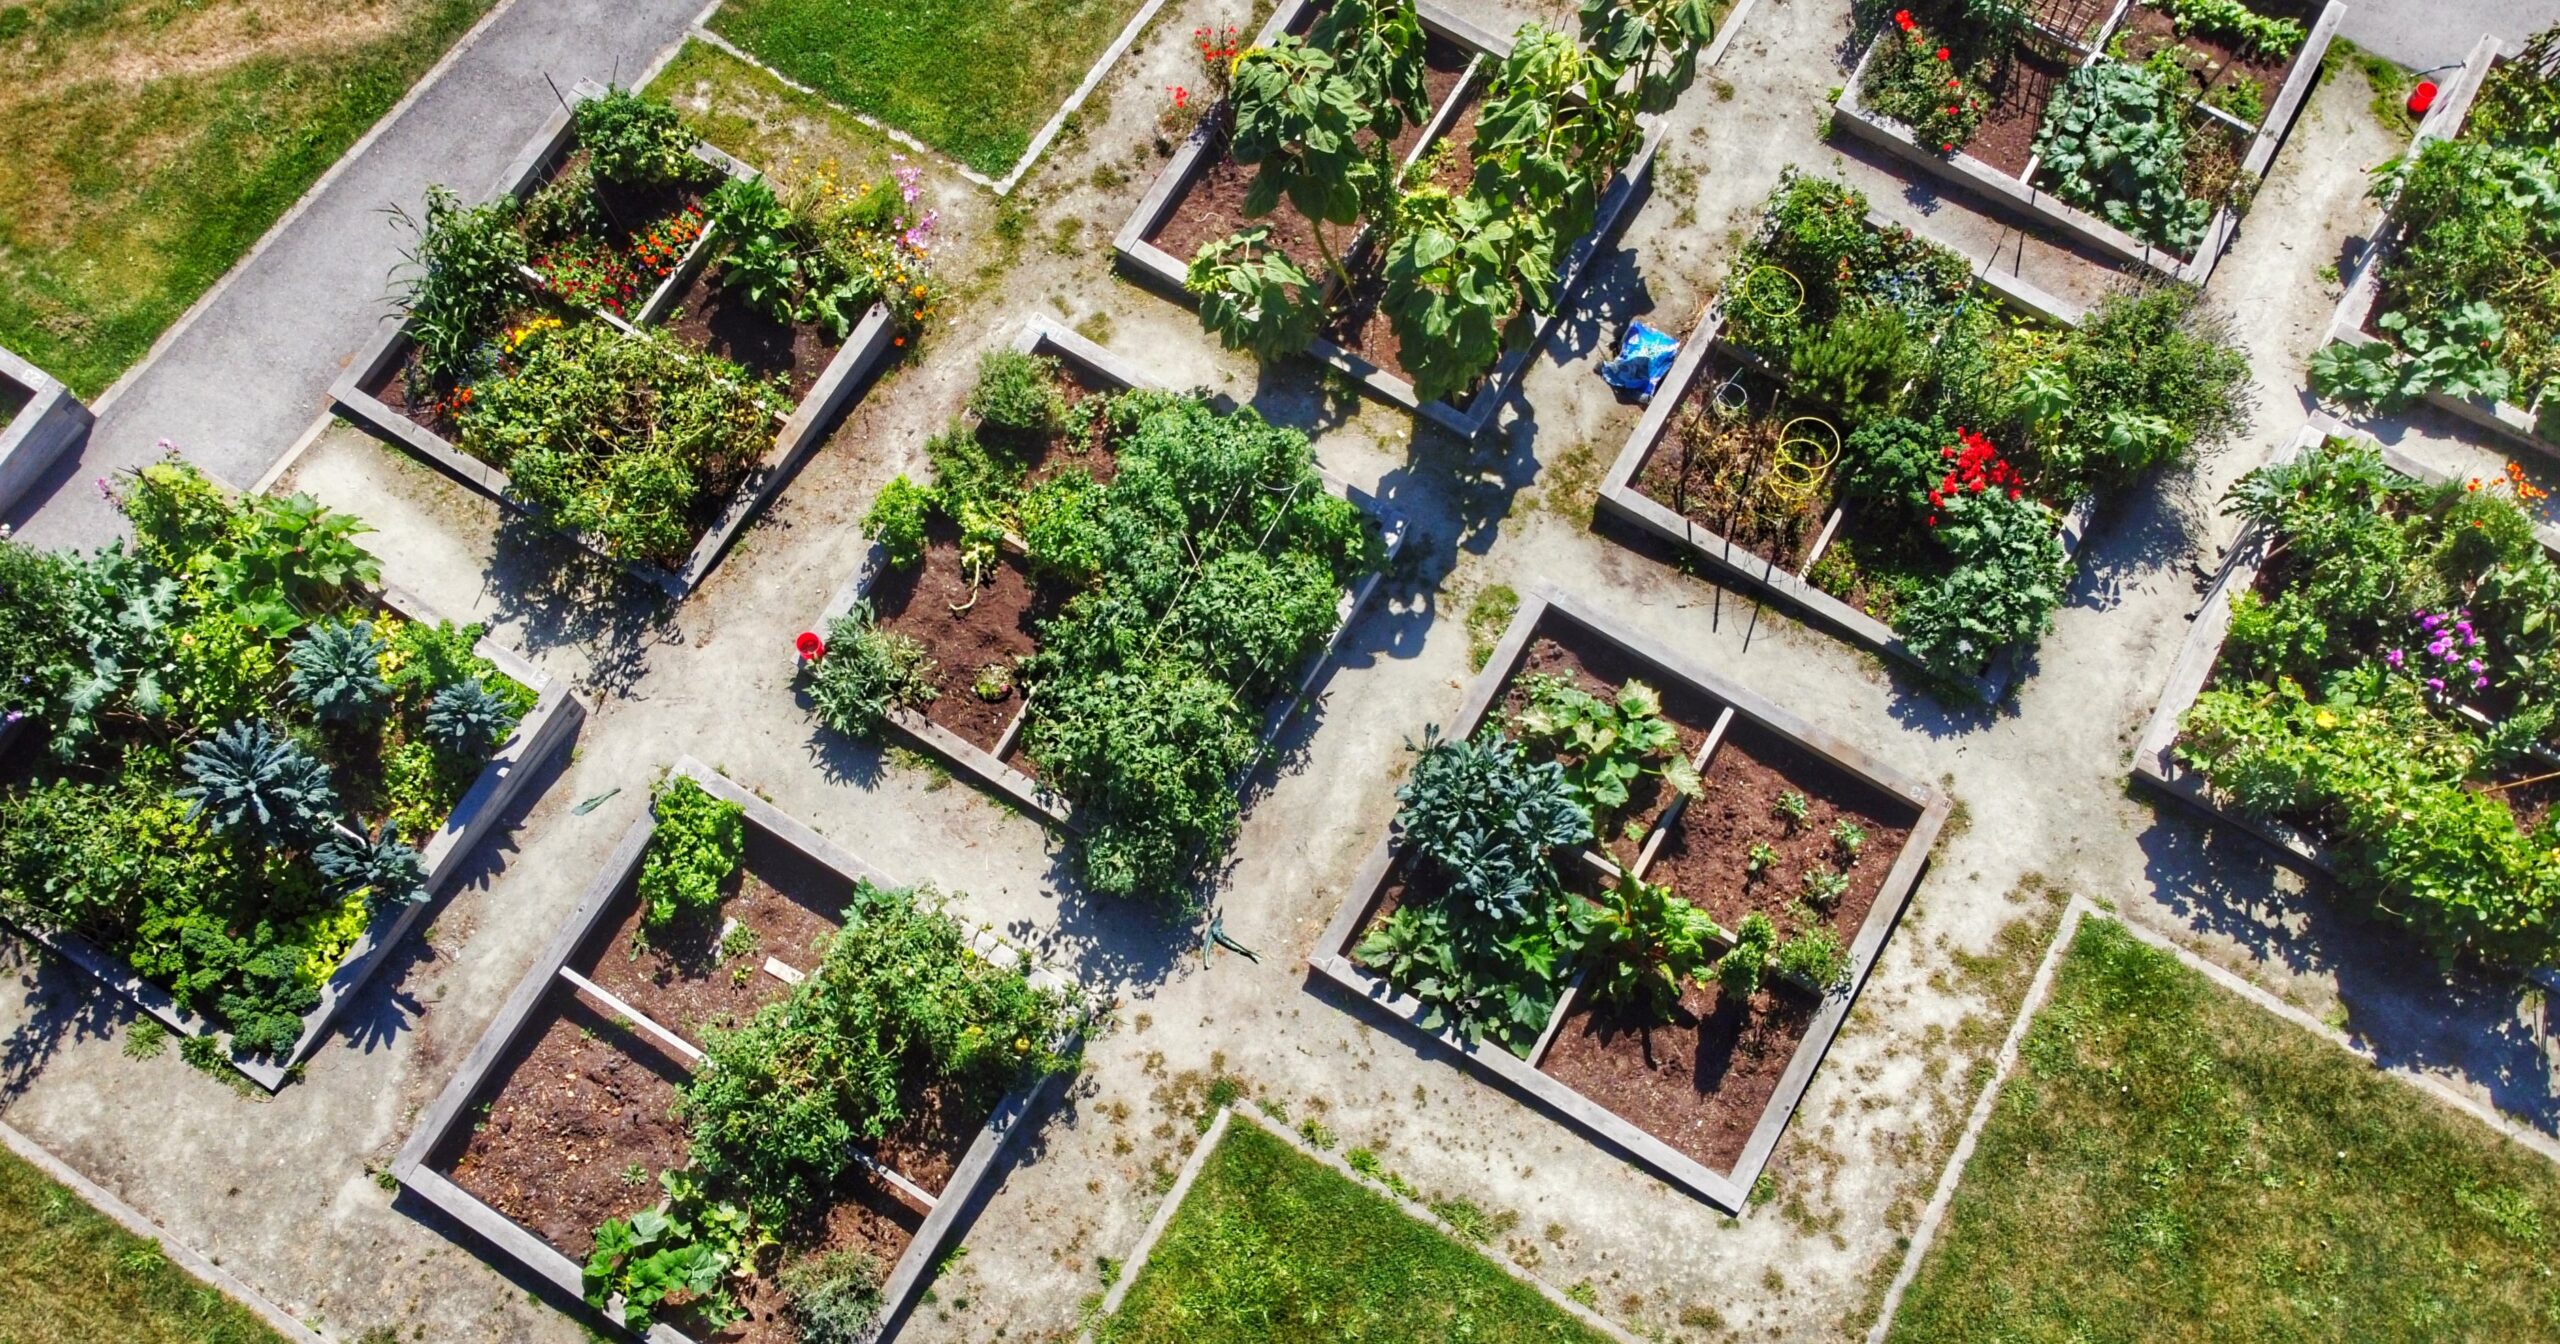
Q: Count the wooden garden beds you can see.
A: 11